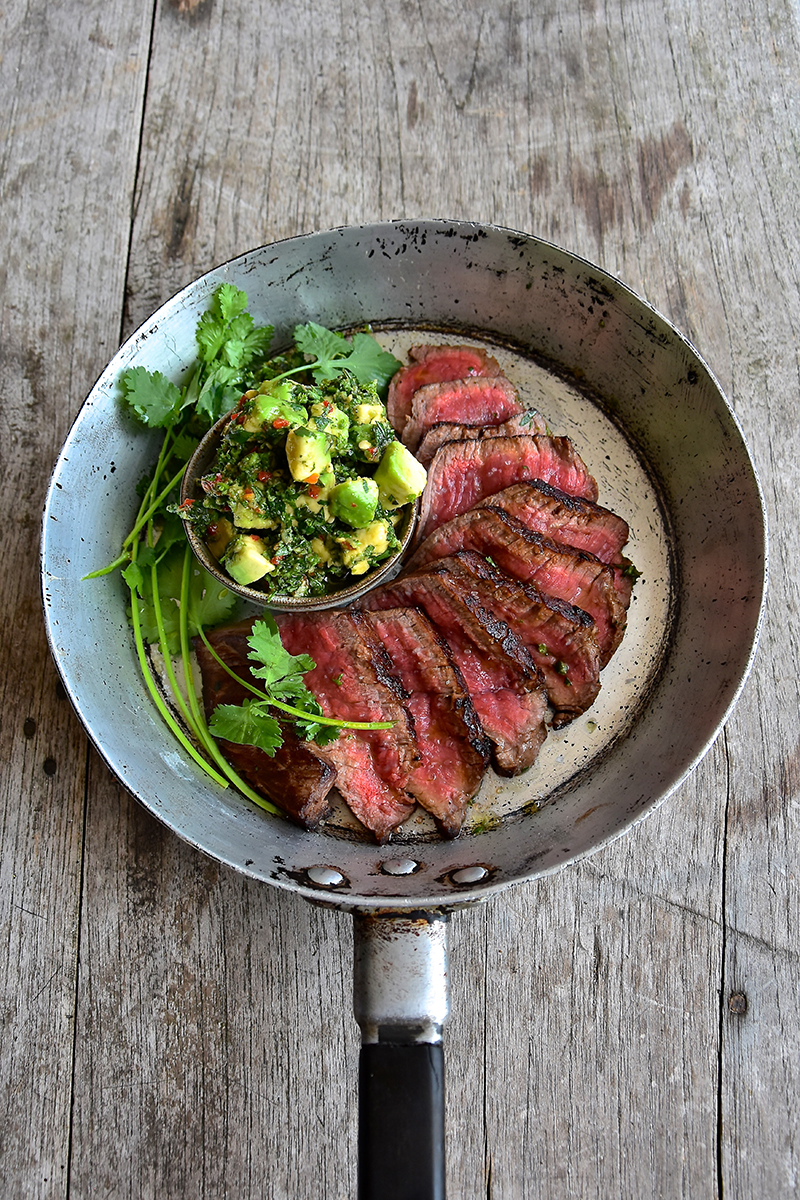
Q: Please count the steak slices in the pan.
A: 11